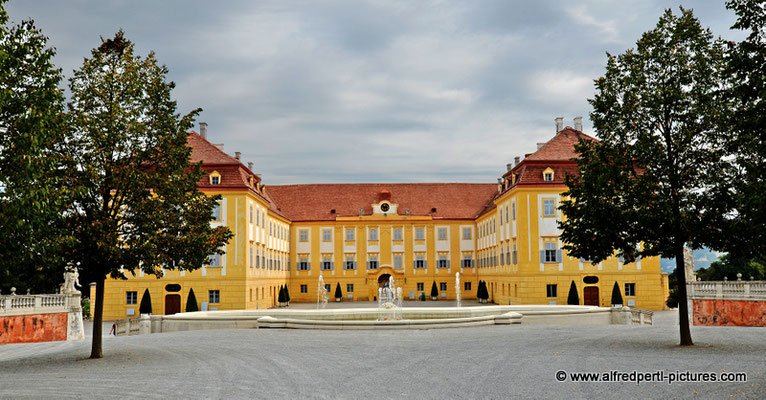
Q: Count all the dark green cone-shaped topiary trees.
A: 10